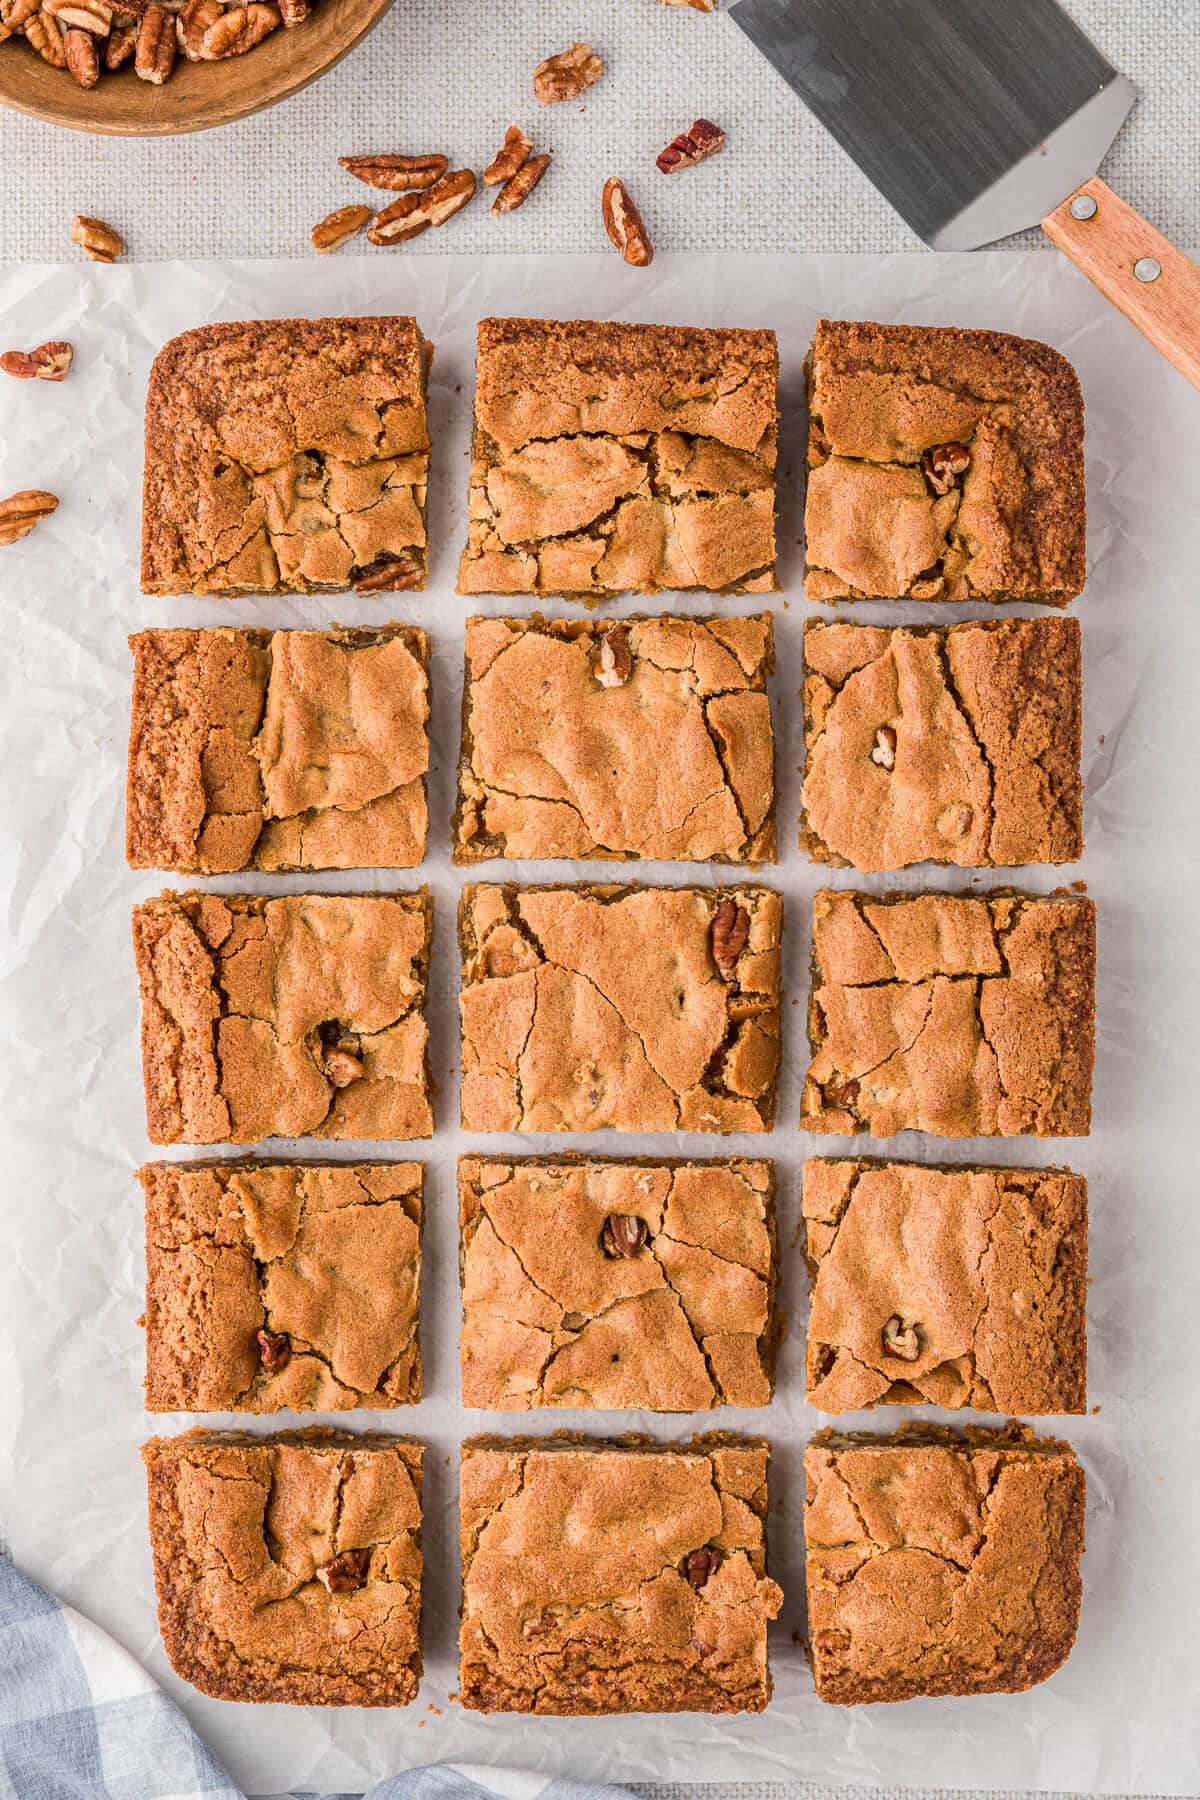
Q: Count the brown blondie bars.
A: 15